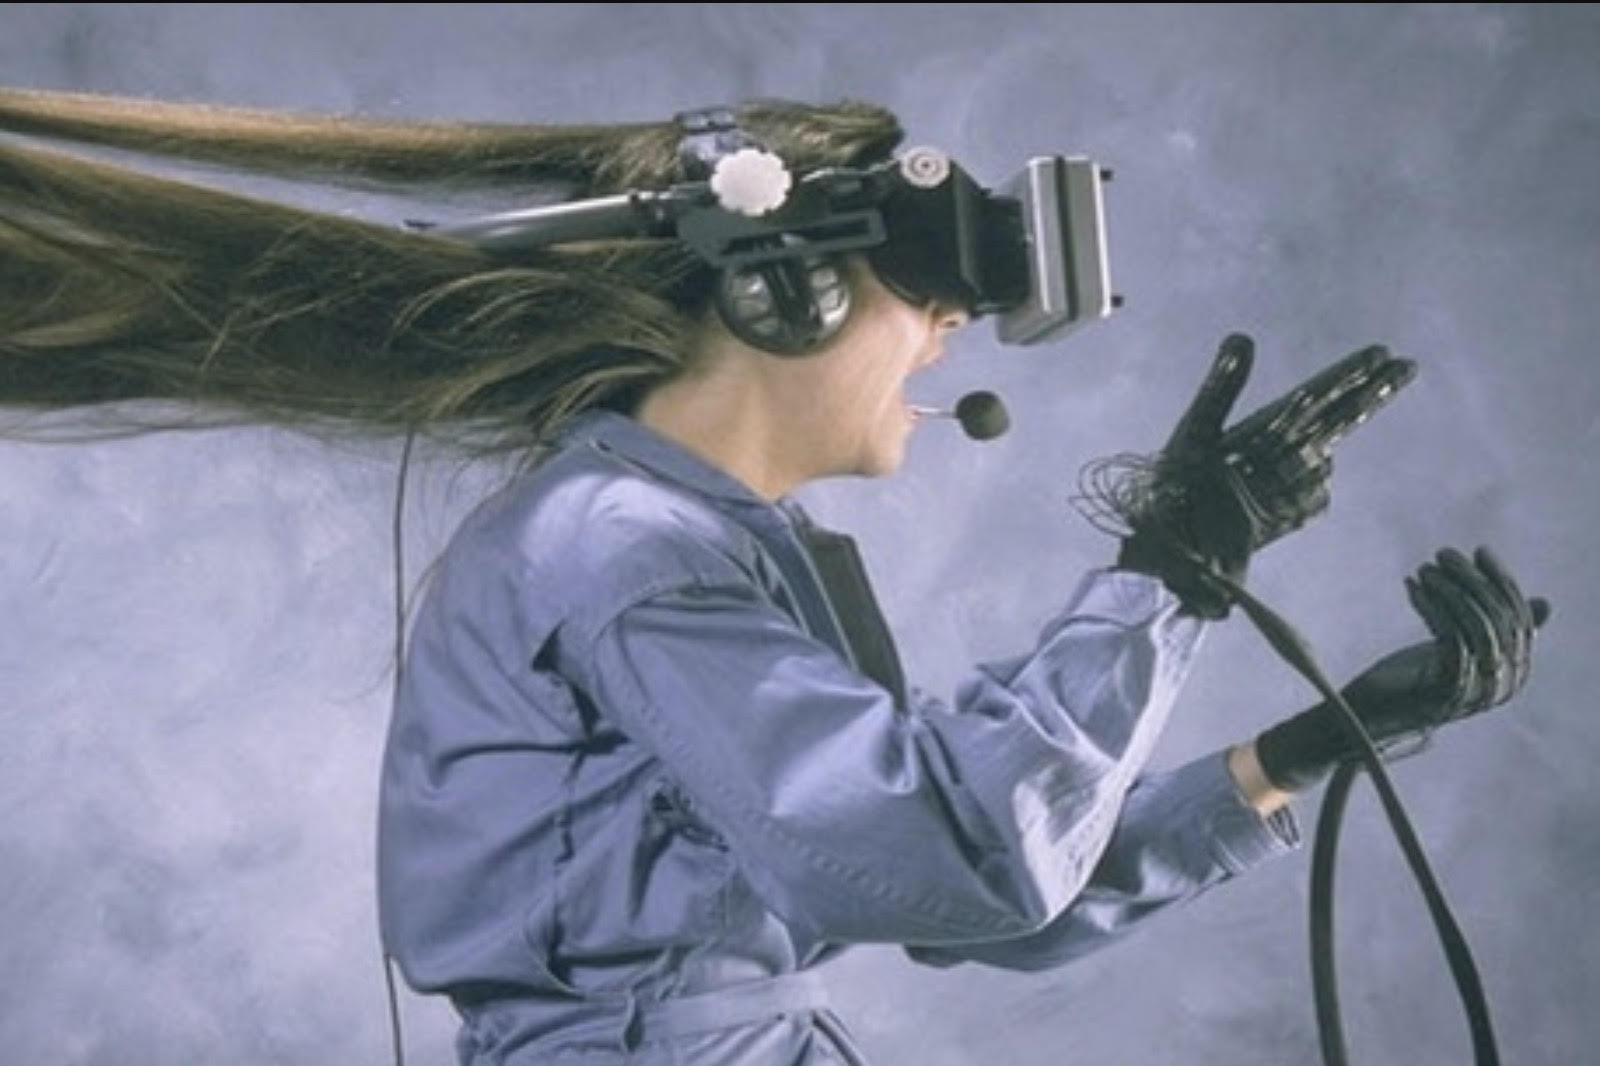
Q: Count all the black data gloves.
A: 2